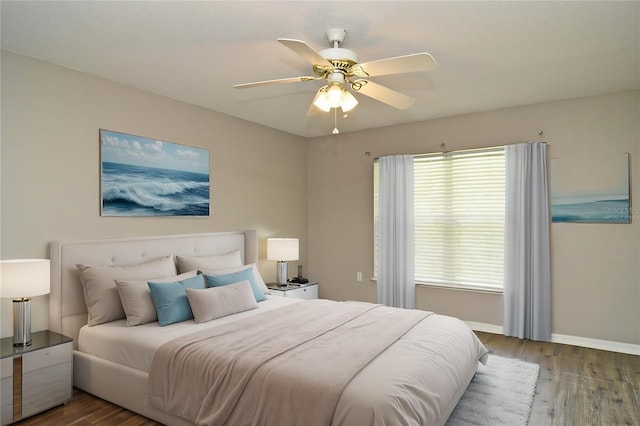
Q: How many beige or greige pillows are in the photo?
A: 5